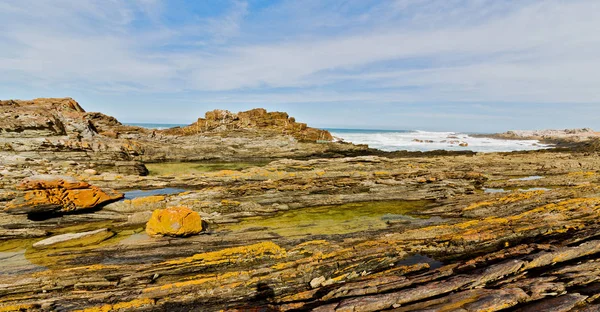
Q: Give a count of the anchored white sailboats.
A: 0